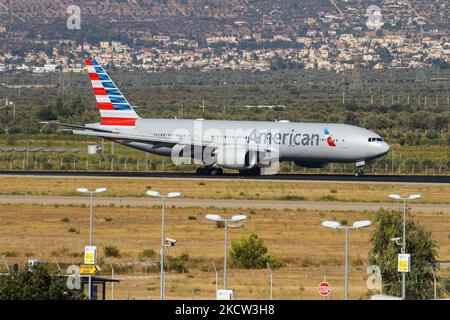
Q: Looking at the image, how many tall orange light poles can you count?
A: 0